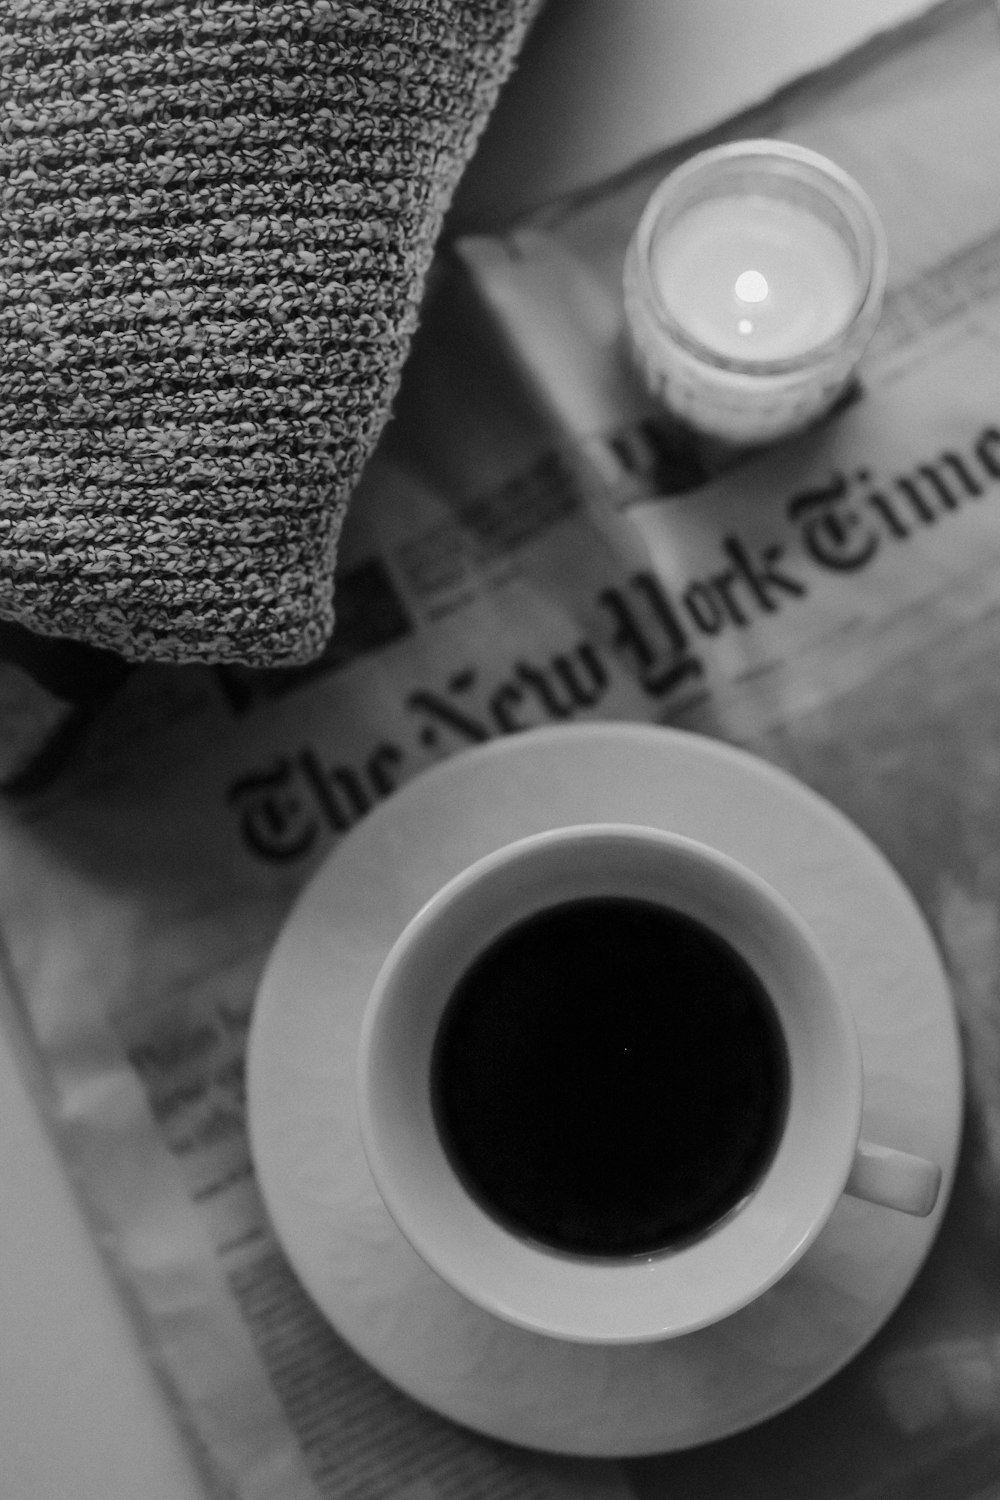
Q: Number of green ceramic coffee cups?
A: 0